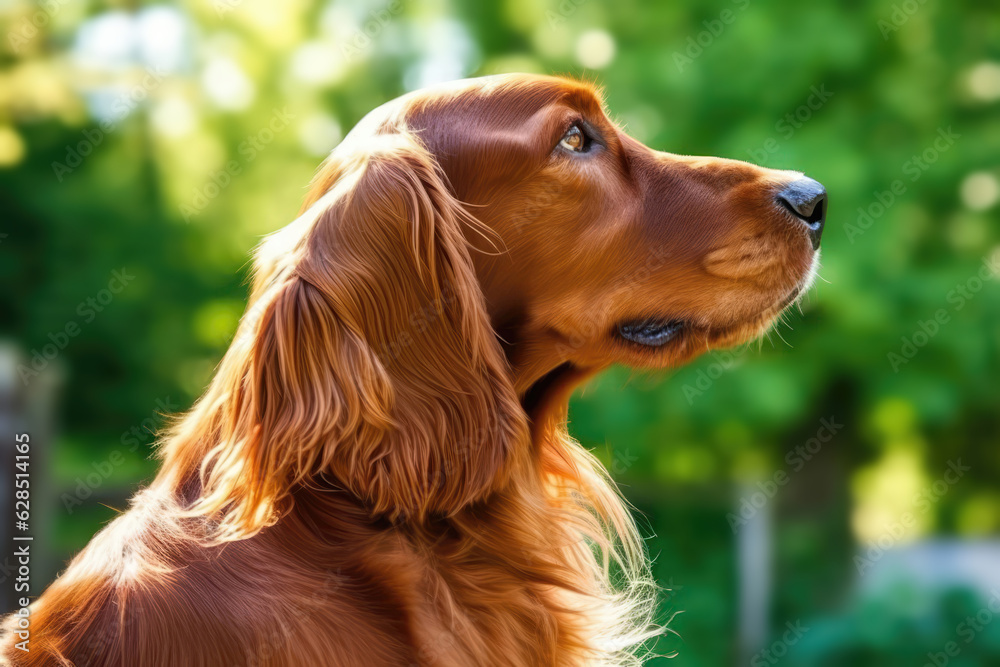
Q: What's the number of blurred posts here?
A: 2